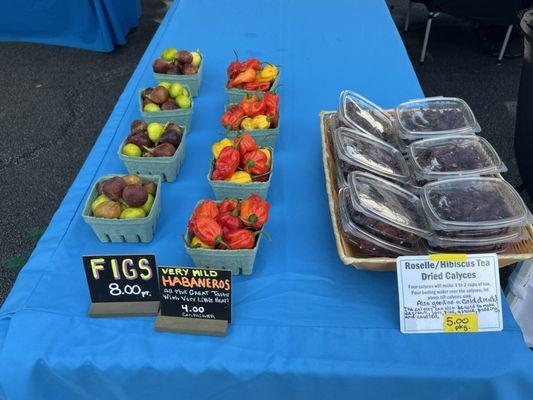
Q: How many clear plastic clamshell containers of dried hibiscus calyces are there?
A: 8